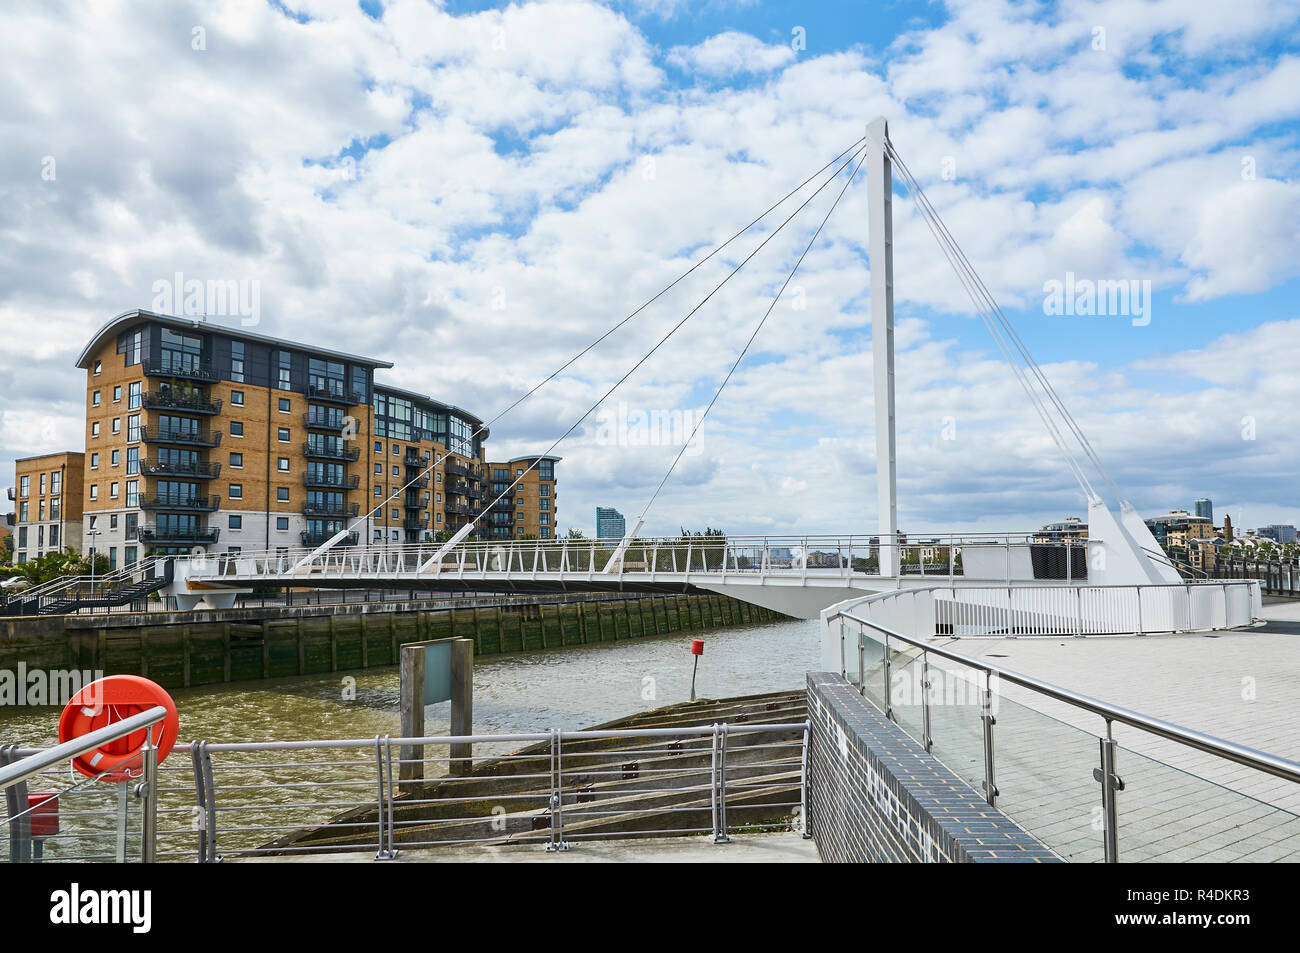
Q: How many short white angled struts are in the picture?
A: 3